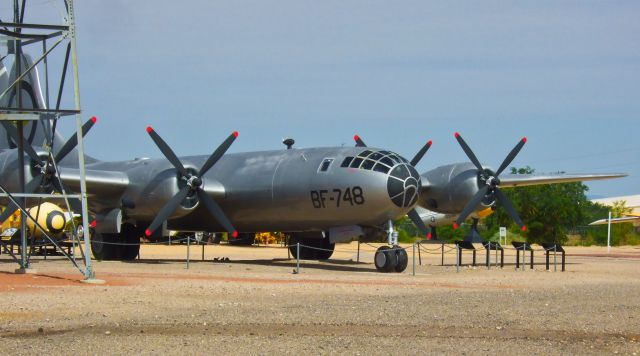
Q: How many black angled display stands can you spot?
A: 4